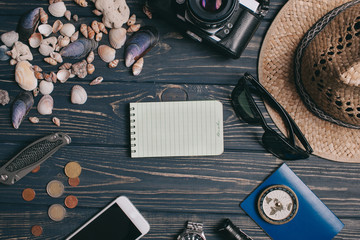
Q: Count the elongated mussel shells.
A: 4